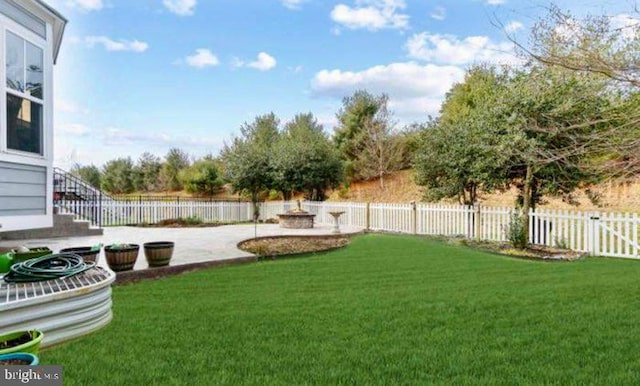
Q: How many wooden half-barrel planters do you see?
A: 3